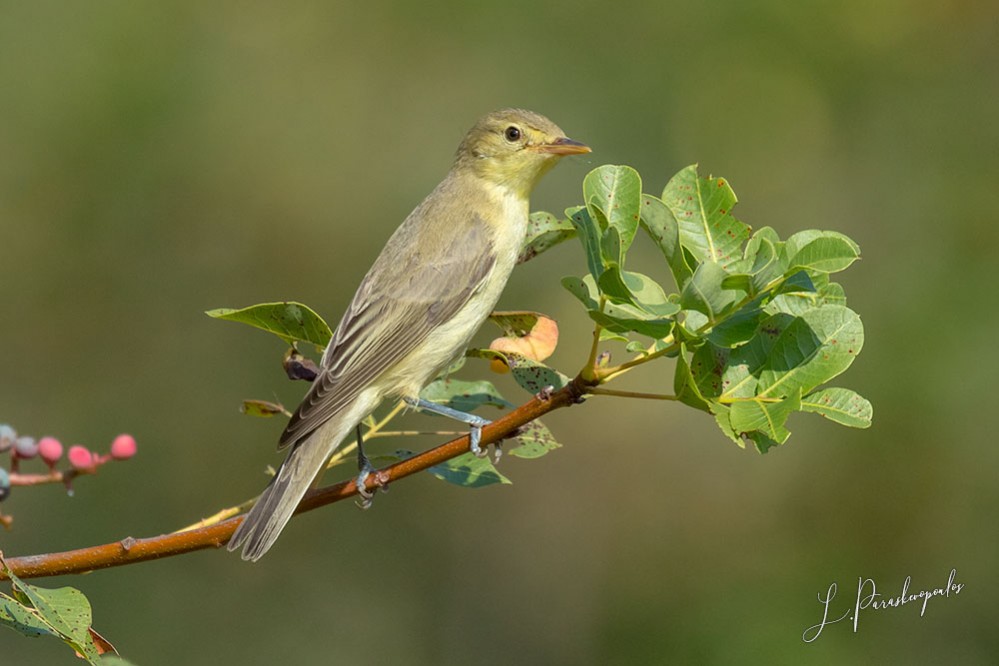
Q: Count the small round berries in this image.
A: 6